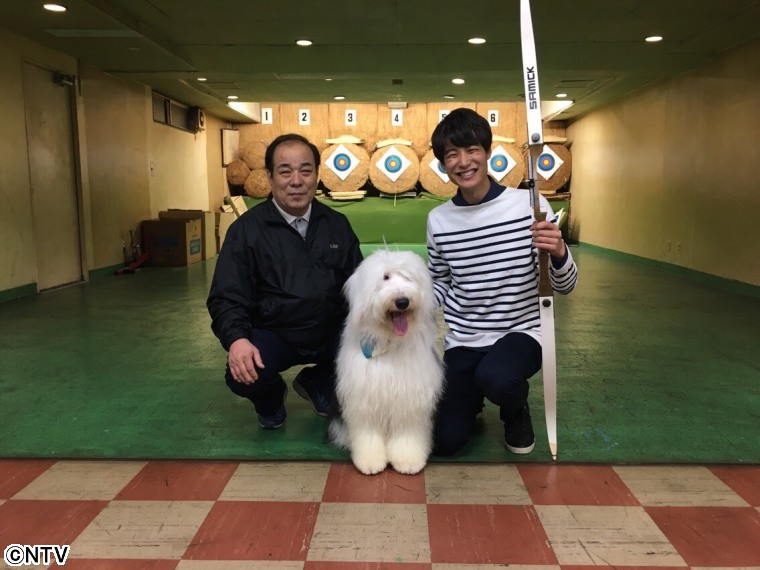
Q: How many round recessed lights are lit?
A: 11